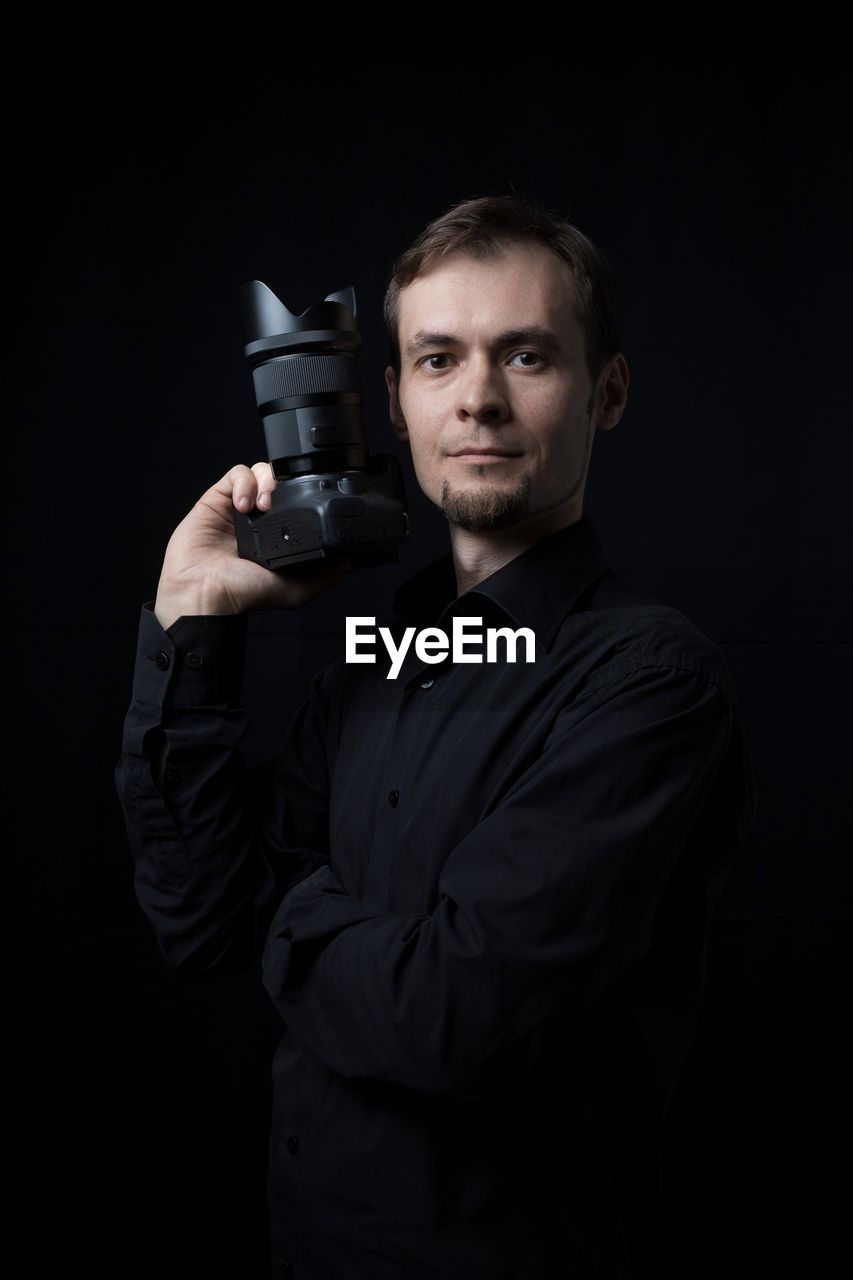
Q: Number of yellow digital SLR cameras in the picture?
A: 0